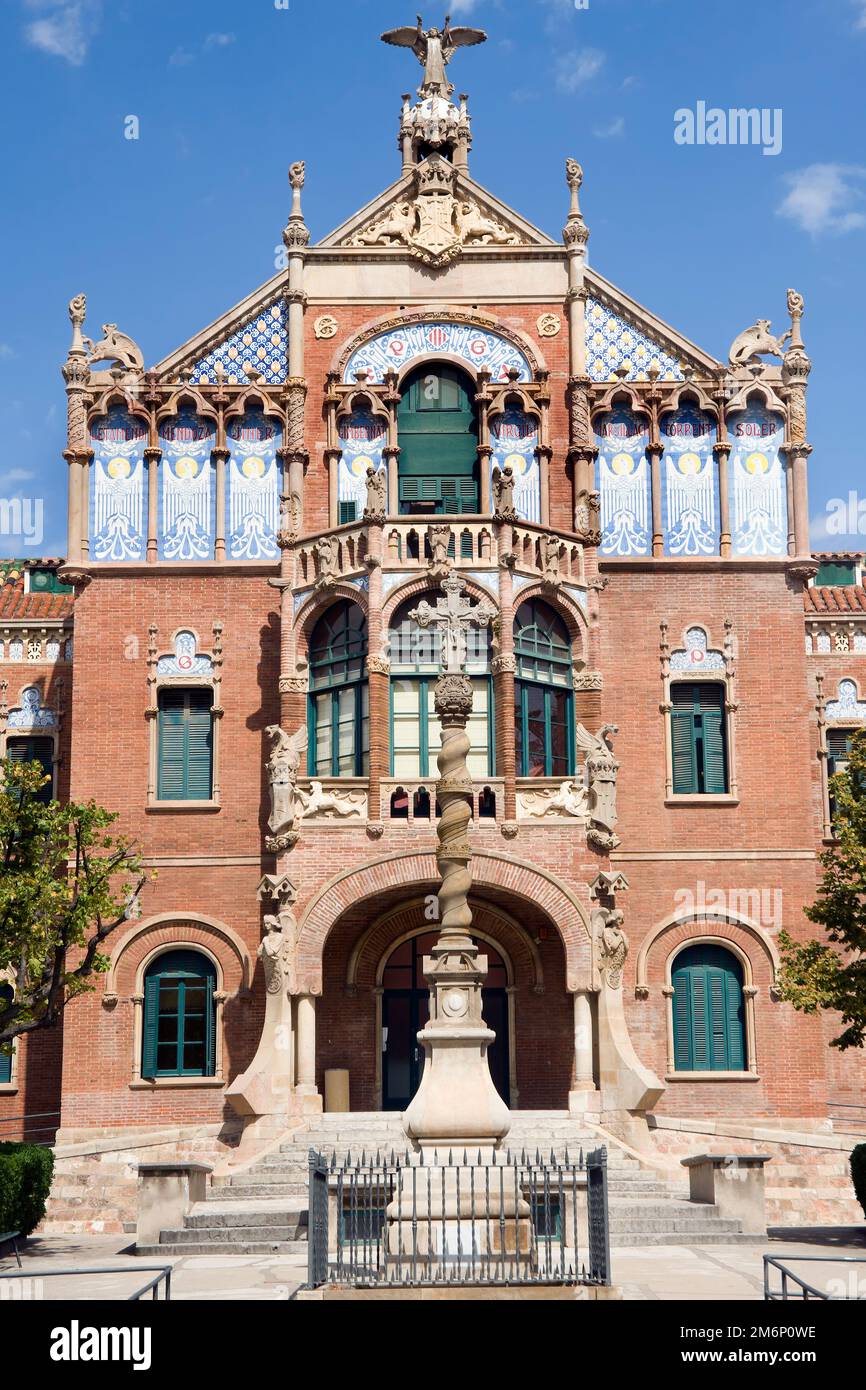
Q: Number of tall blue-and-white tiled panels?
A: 8